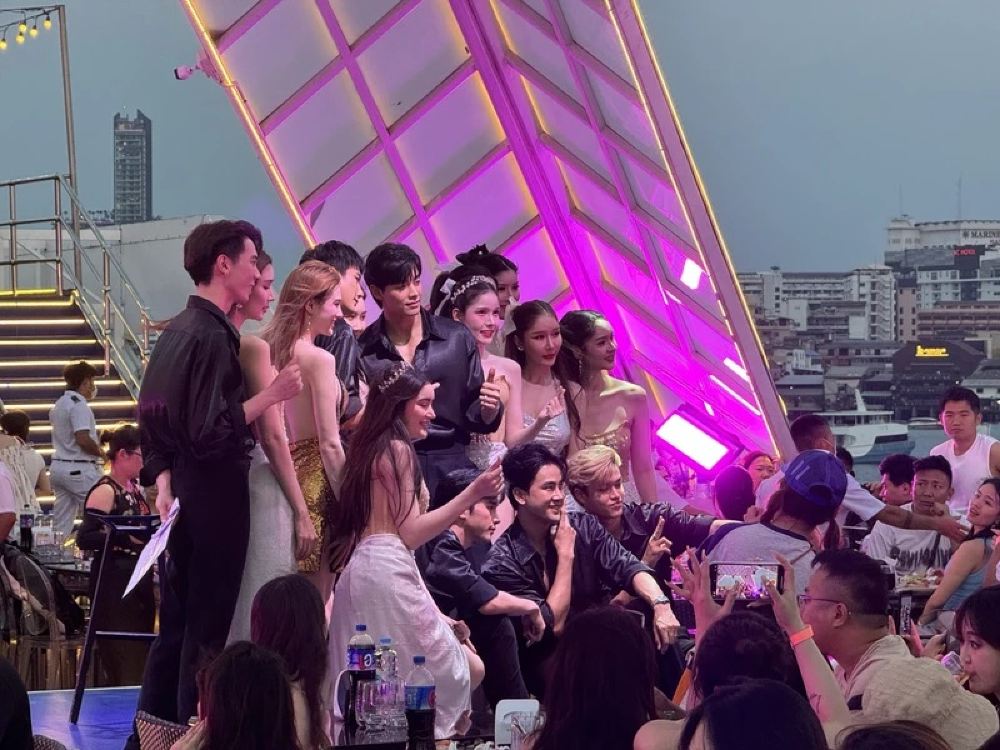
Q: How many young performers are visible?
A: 14